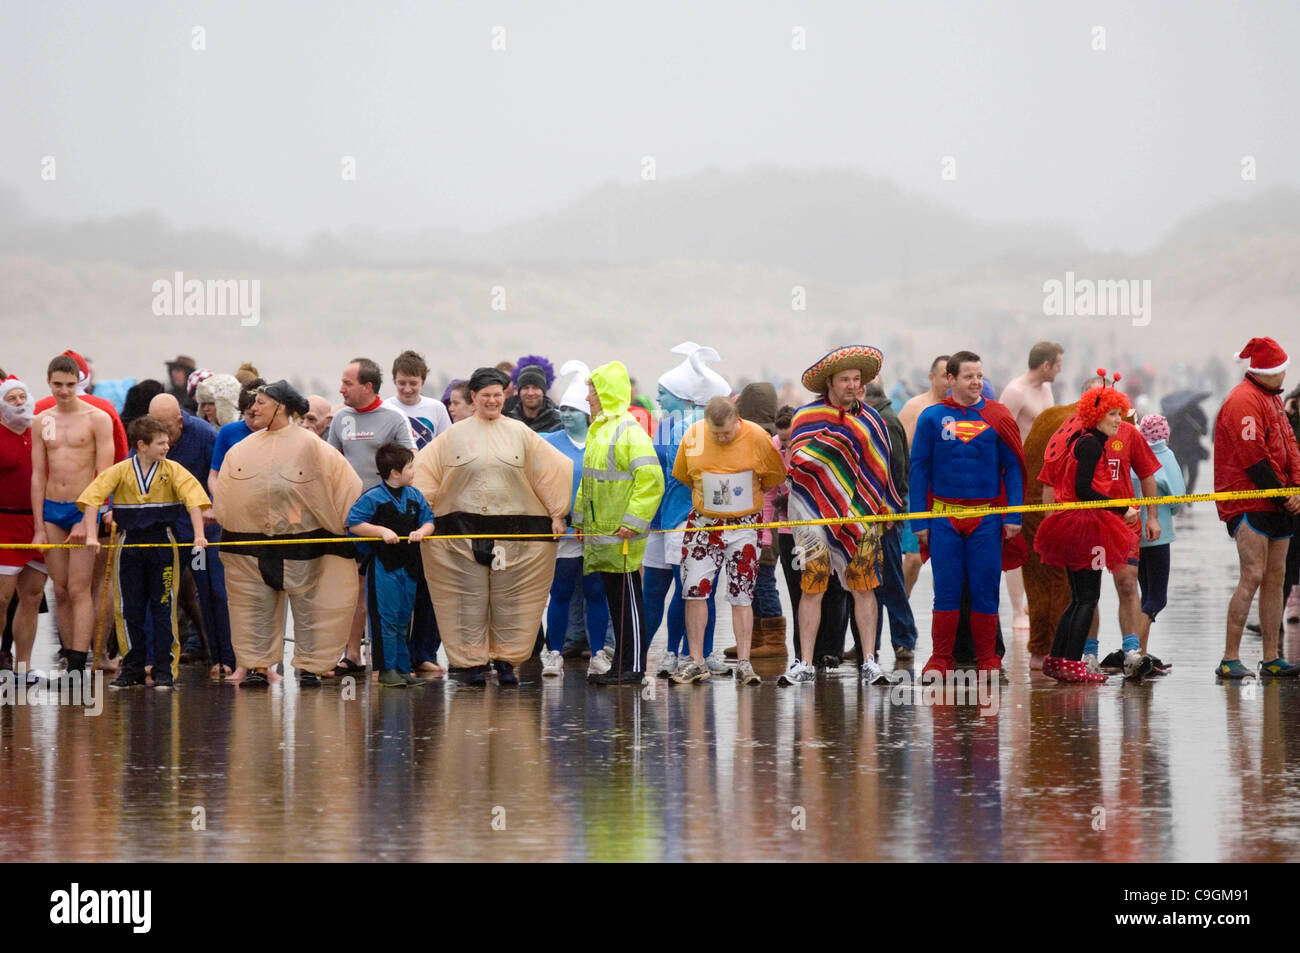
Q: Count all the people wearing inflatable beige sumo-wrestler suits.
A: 2